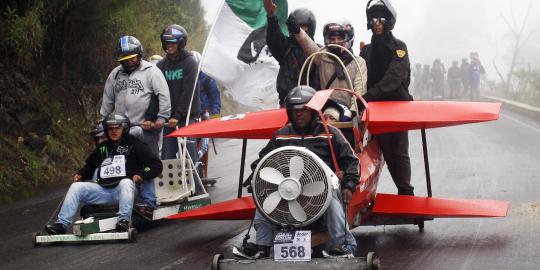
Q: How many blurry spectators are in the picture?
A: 6